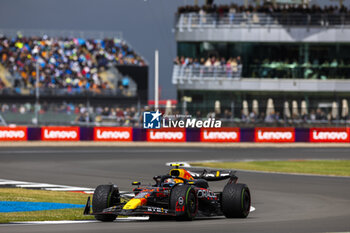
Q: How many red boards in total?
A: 7